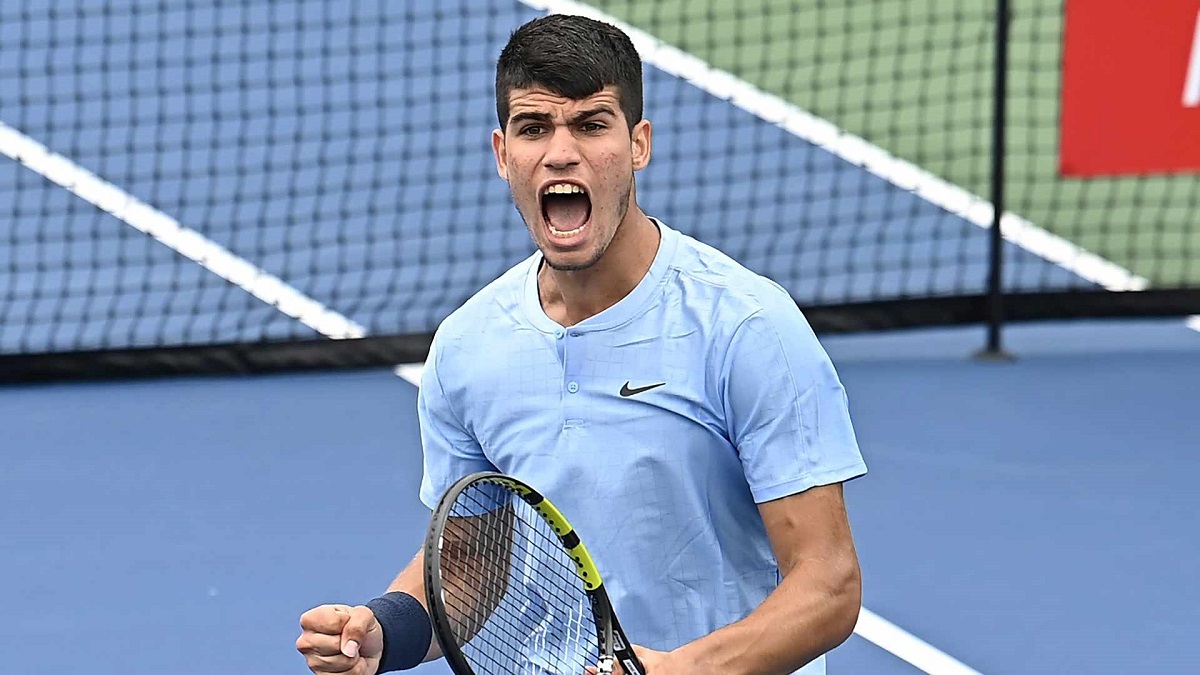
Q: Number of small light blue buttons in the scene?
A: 2